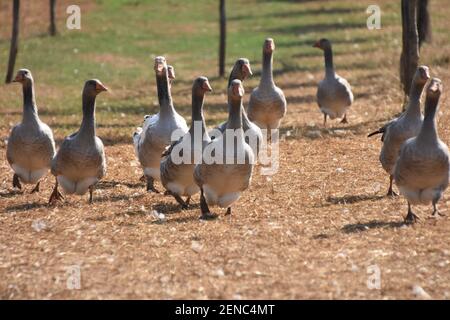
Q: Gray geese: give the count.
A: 11